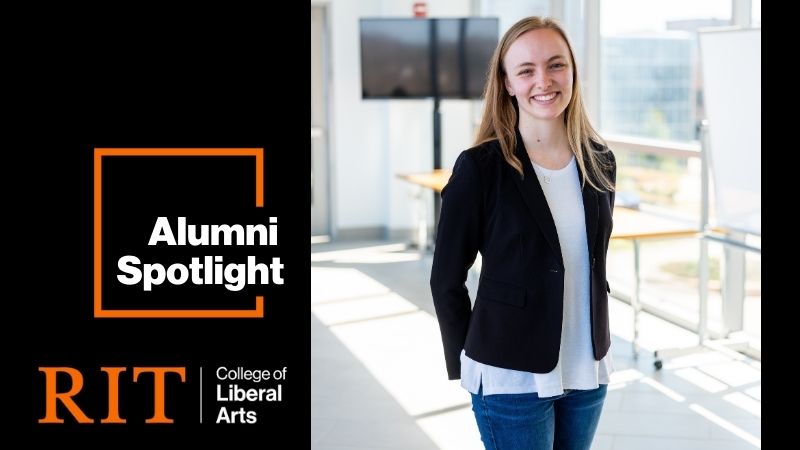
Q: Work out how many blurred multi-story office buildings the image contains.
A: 1